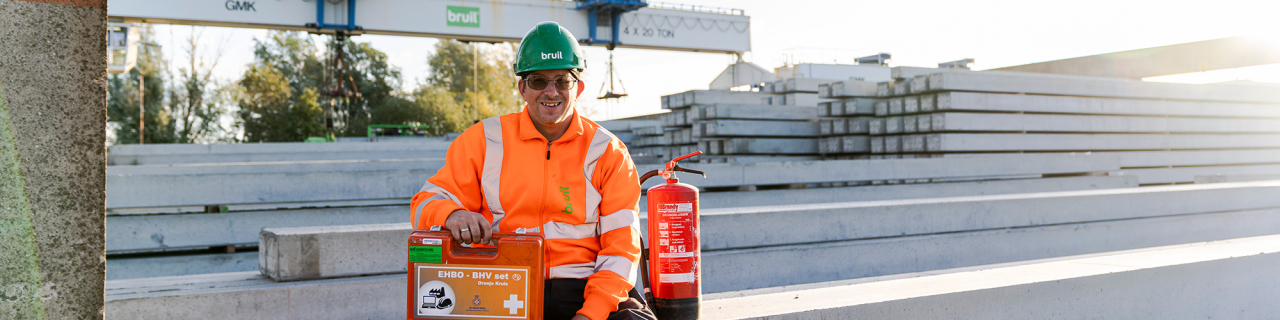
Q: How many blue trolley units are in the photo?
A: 2